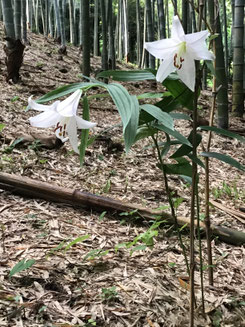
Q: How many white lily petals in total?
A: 12